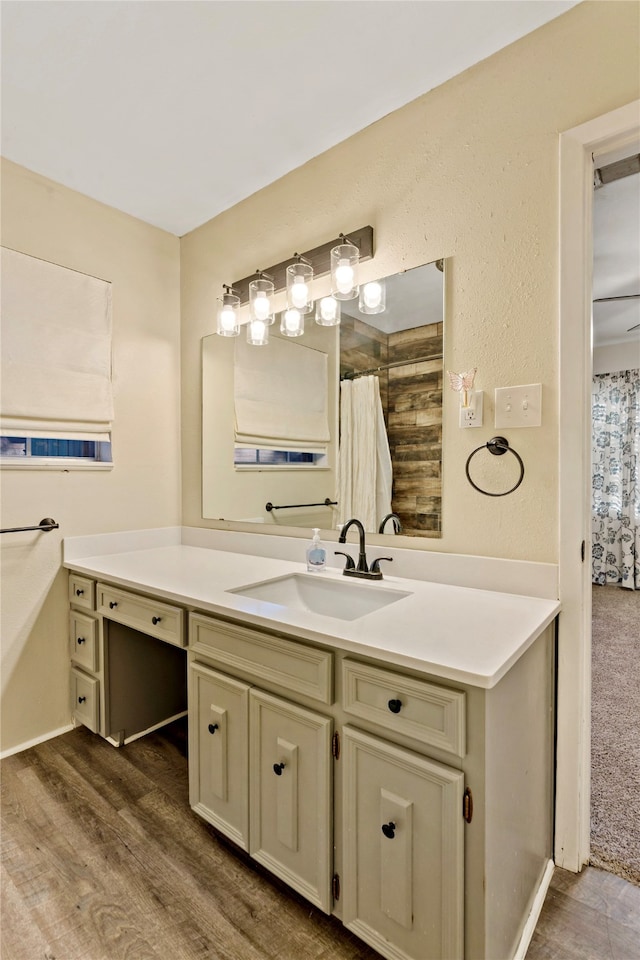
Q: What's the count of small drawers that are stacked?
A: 3